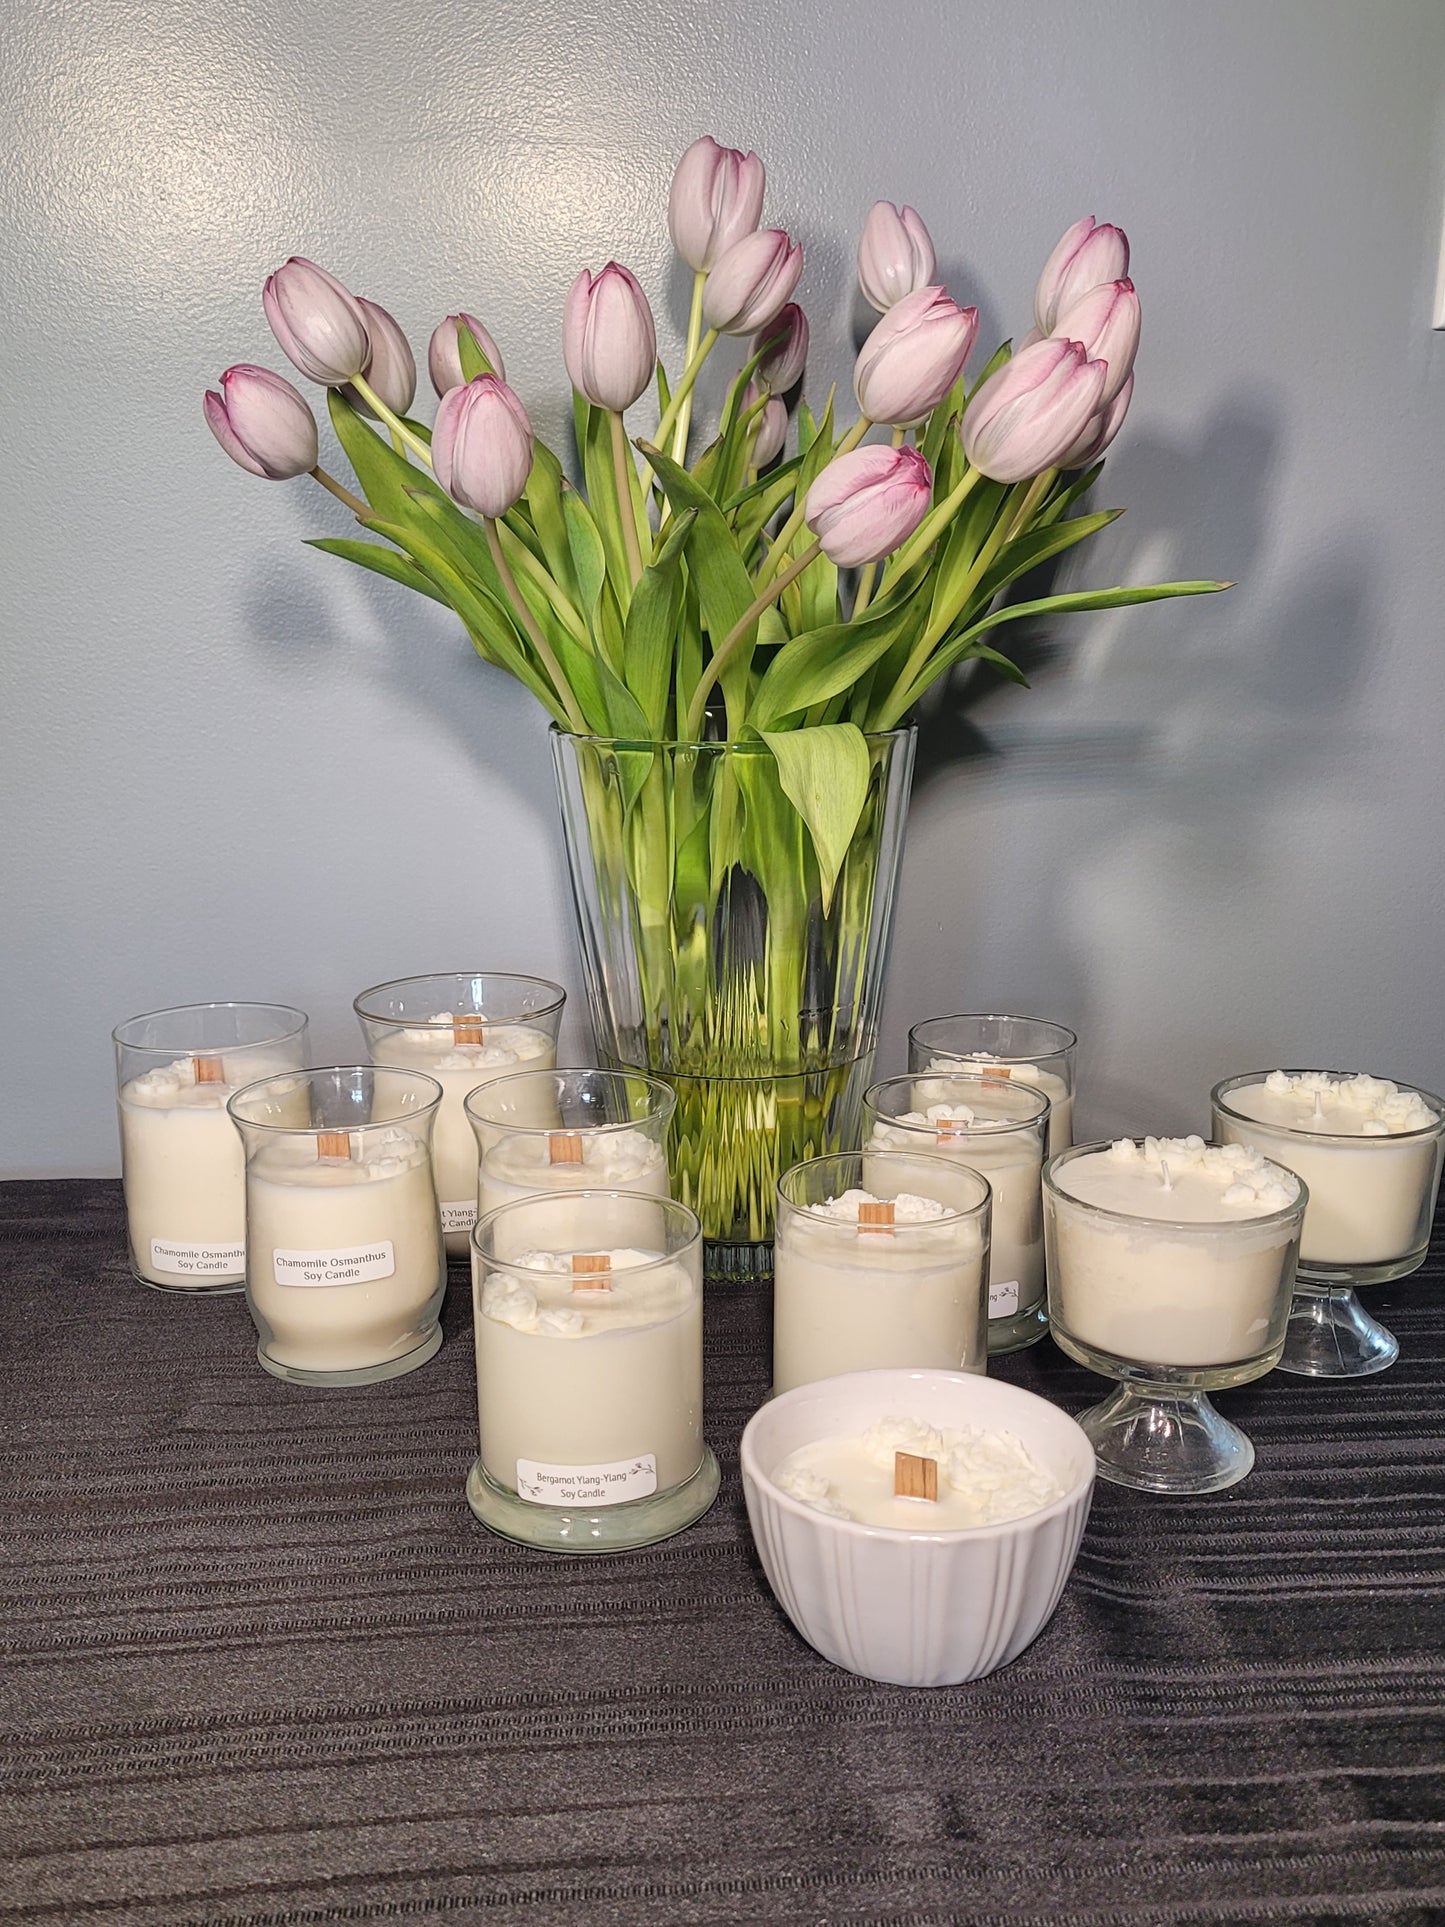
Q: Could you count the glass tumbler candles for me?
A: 8